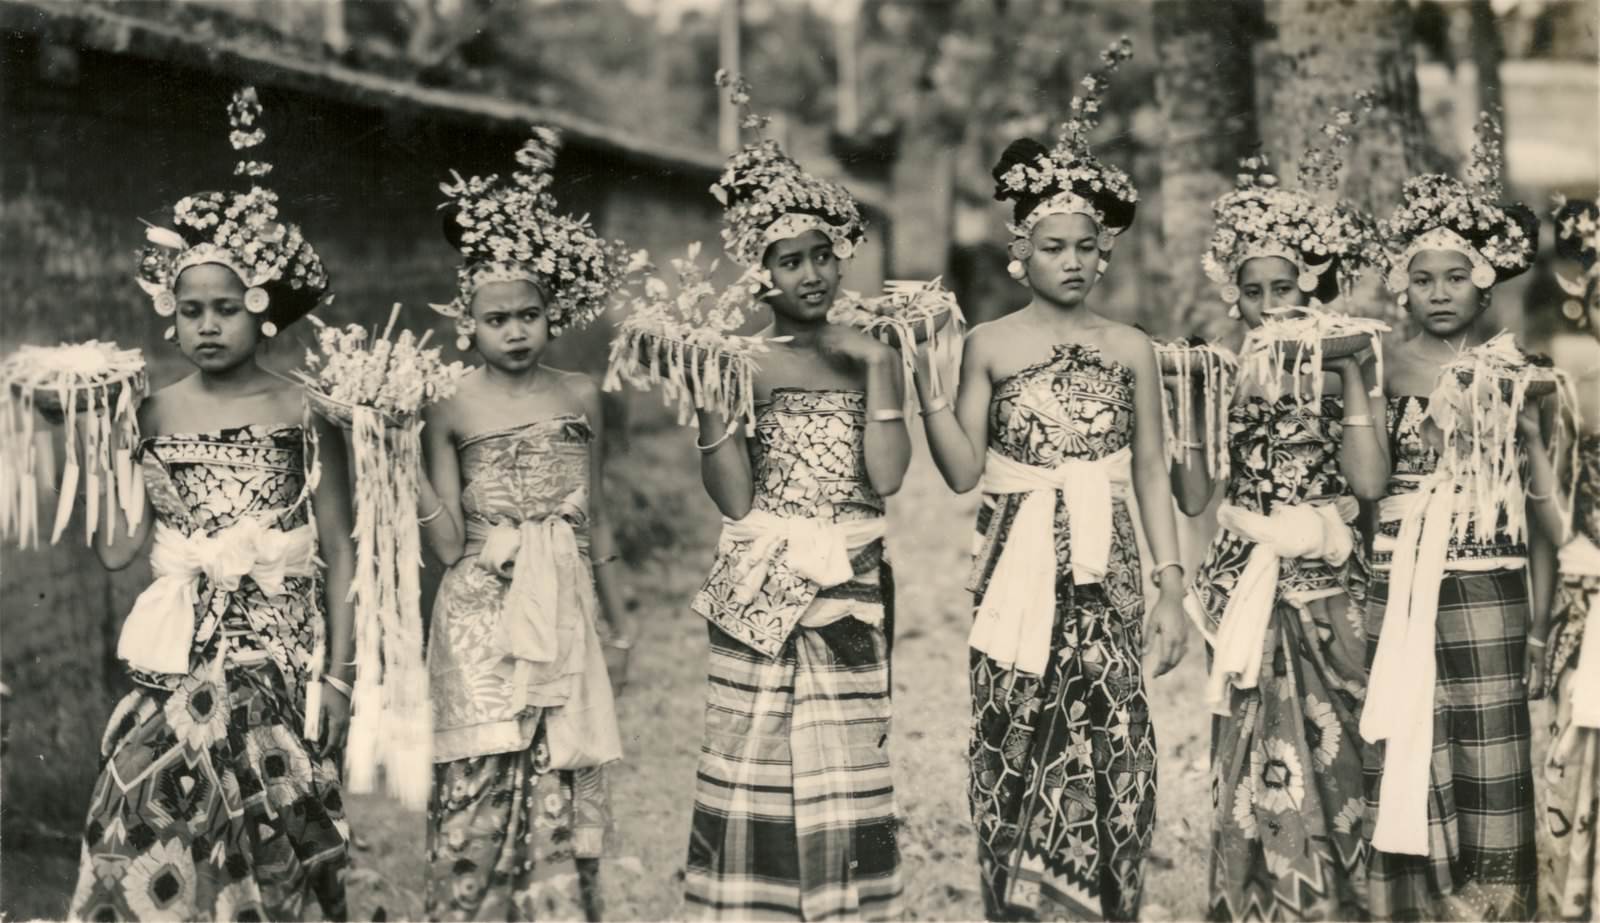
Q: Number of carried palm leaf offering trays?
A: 7